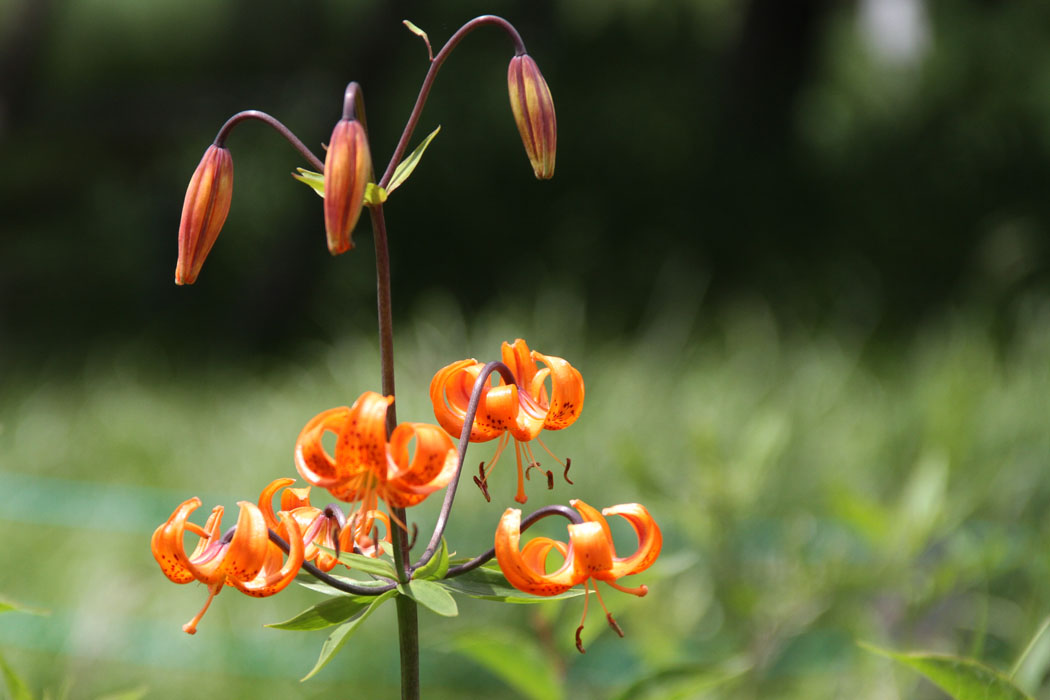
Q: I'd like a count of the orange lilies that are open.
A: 5